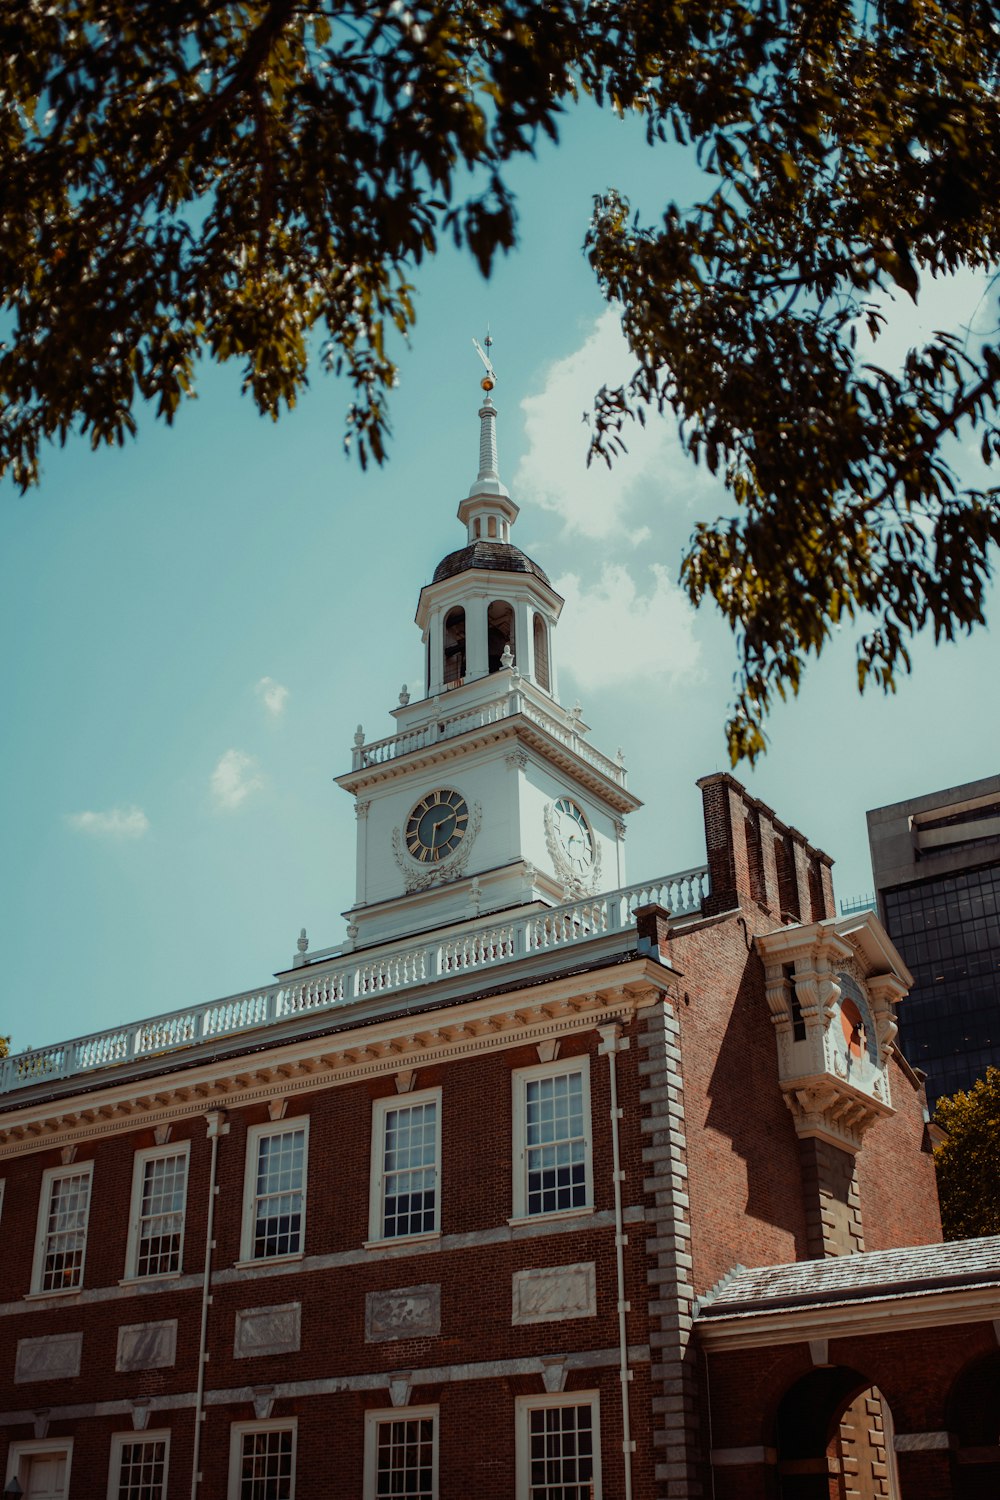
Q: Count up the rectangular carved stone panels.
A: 5